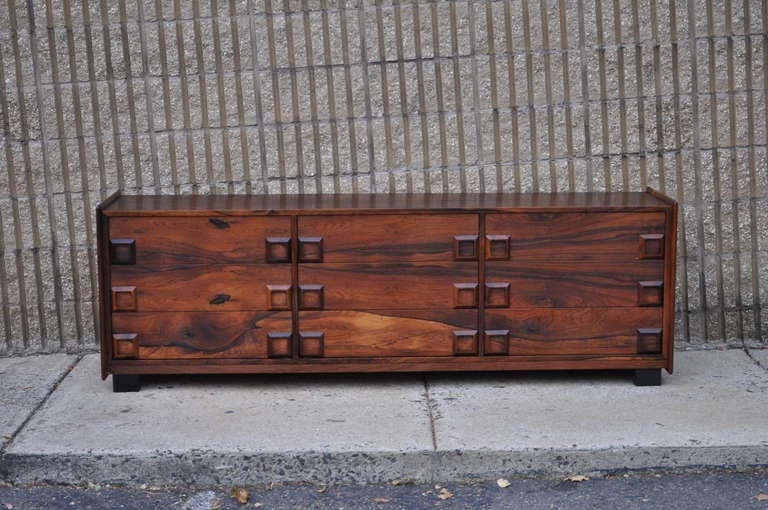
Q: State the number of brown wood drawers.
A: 9